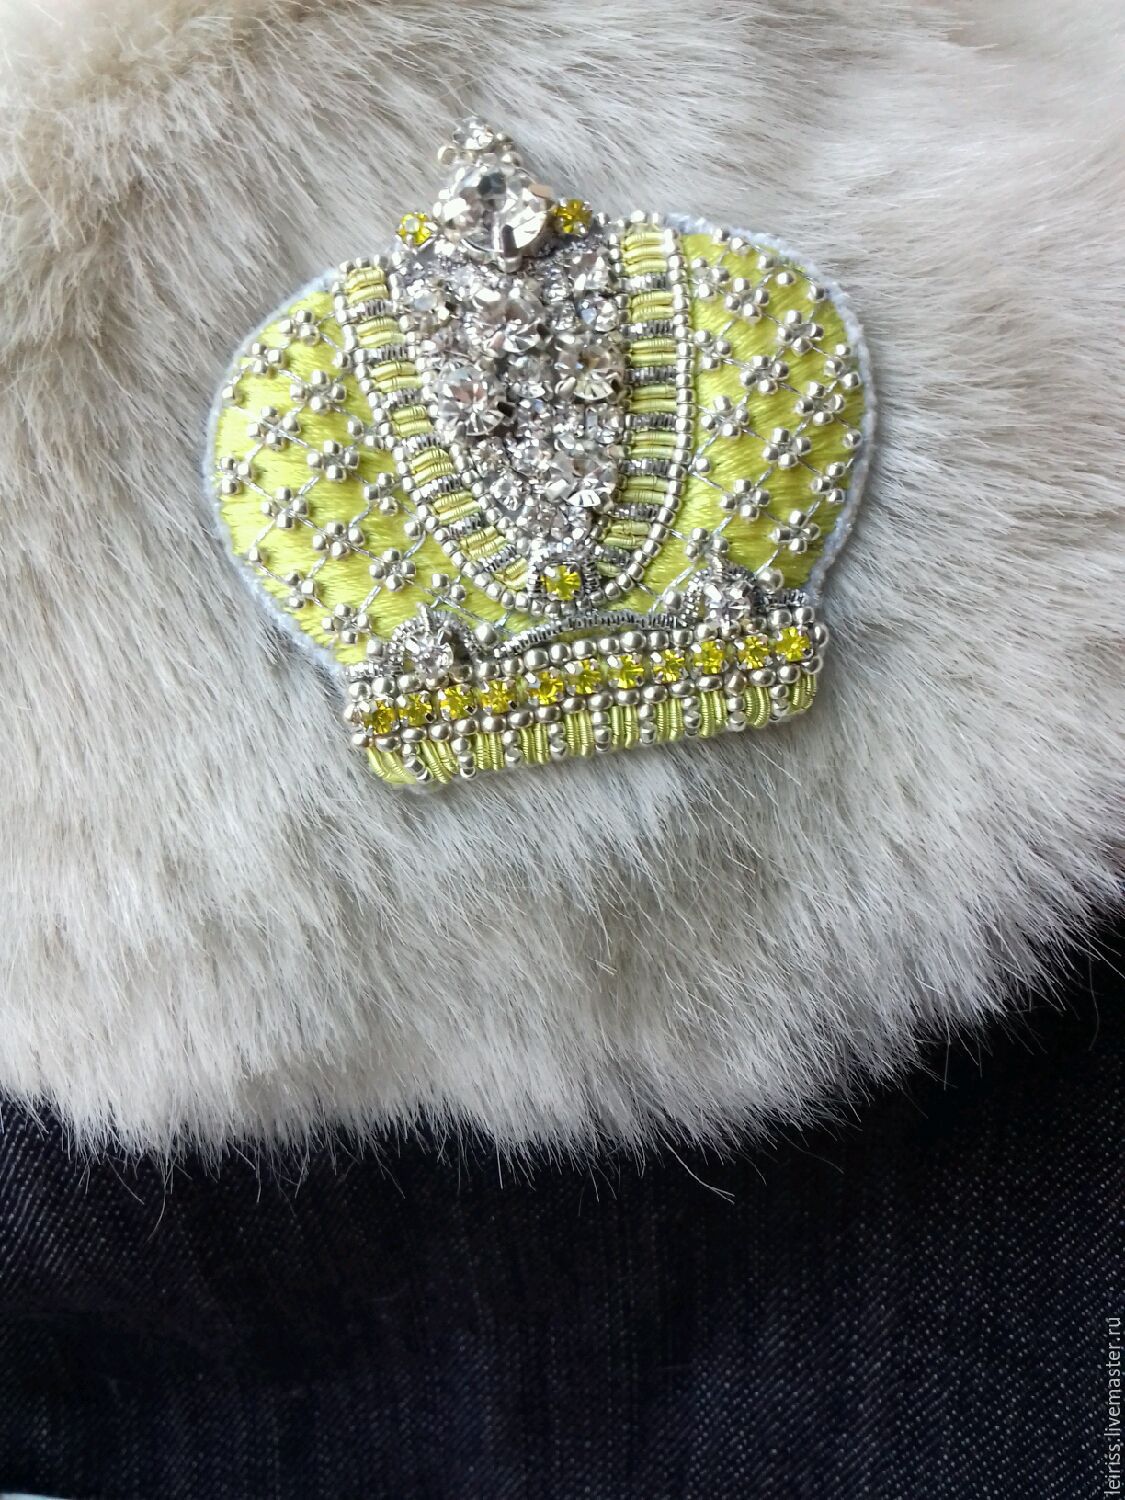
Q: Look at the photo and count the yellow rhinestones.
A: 14